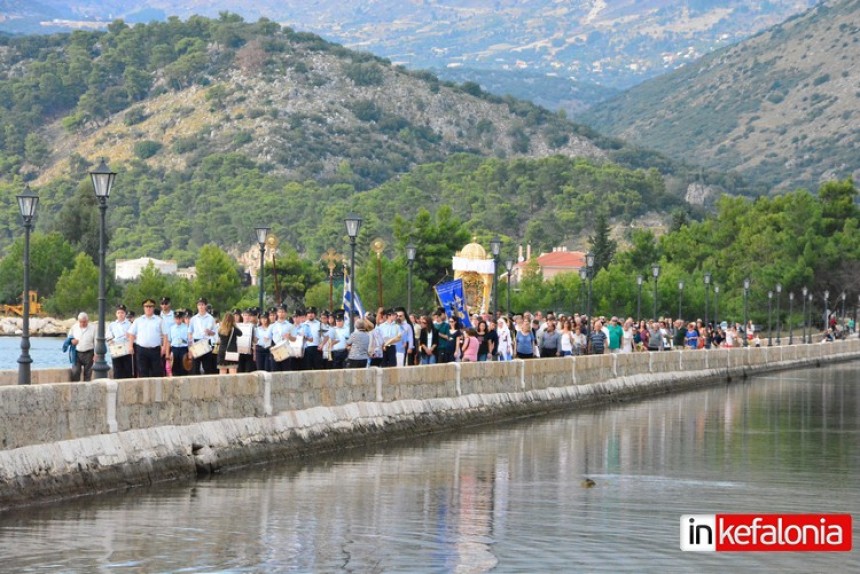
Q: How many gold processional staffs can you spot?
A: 3